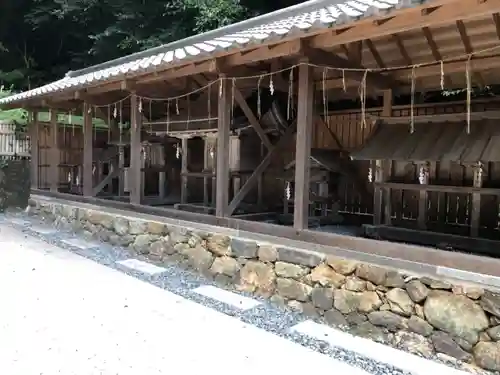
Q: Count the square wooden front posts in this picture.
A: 6